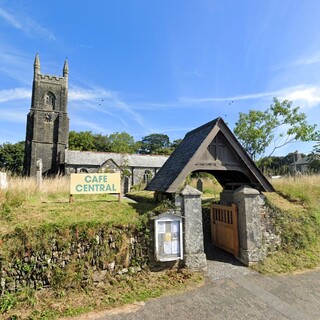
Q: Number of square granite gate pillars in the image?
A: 2